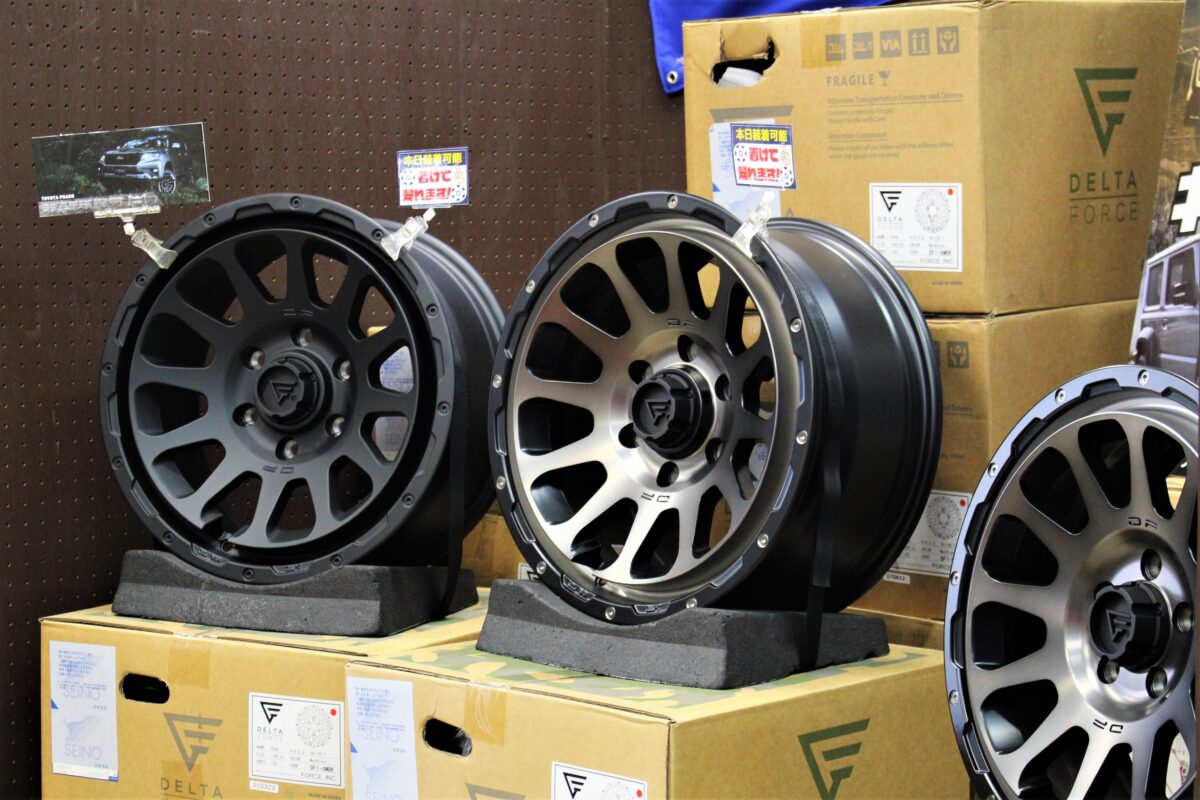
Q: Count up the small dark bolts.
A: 12